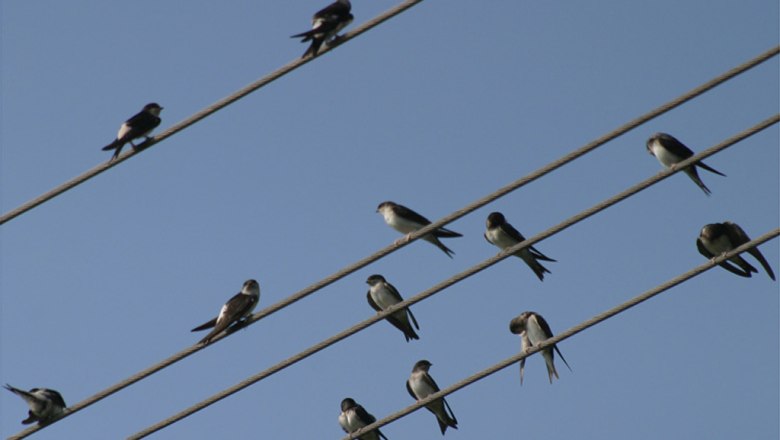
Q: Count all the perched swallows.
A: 12